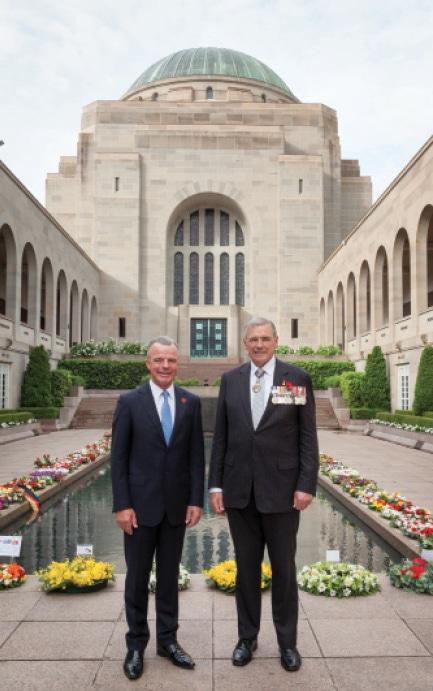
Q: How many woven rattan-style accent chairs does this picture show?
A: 0